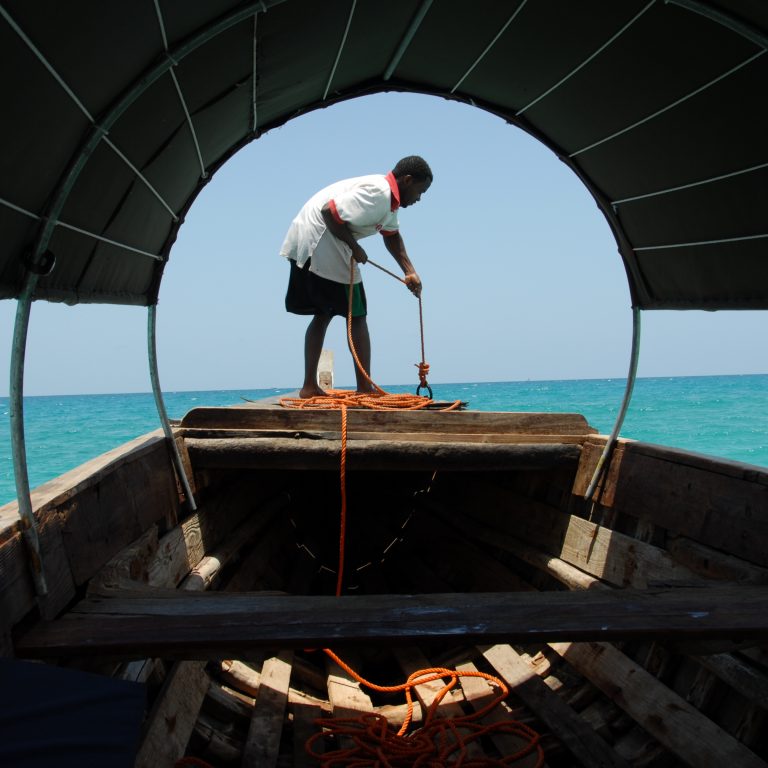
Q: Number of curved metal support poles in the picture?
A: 3